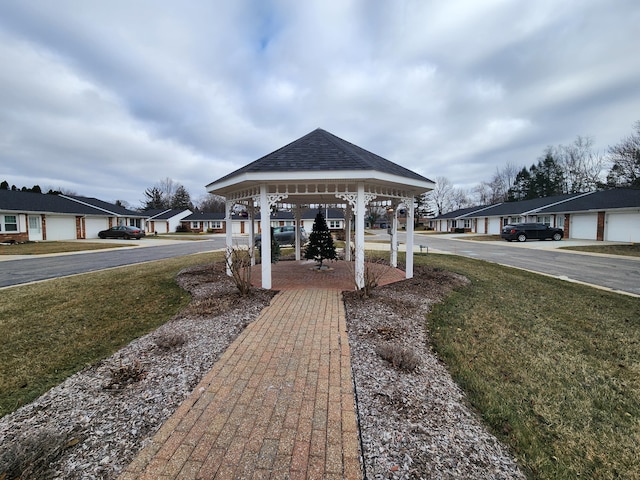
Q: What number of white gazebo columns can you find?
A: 8